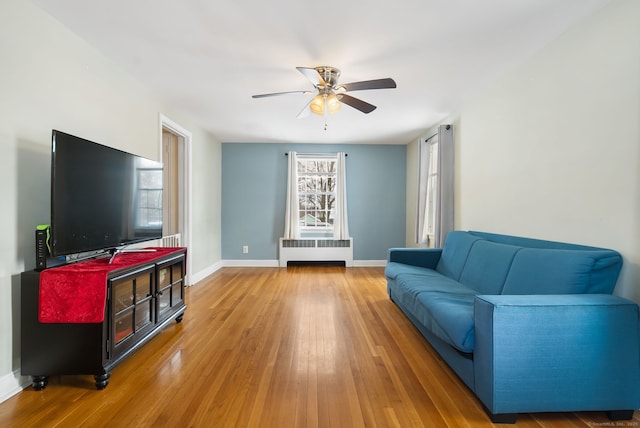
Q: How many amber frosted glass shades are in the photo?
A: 2